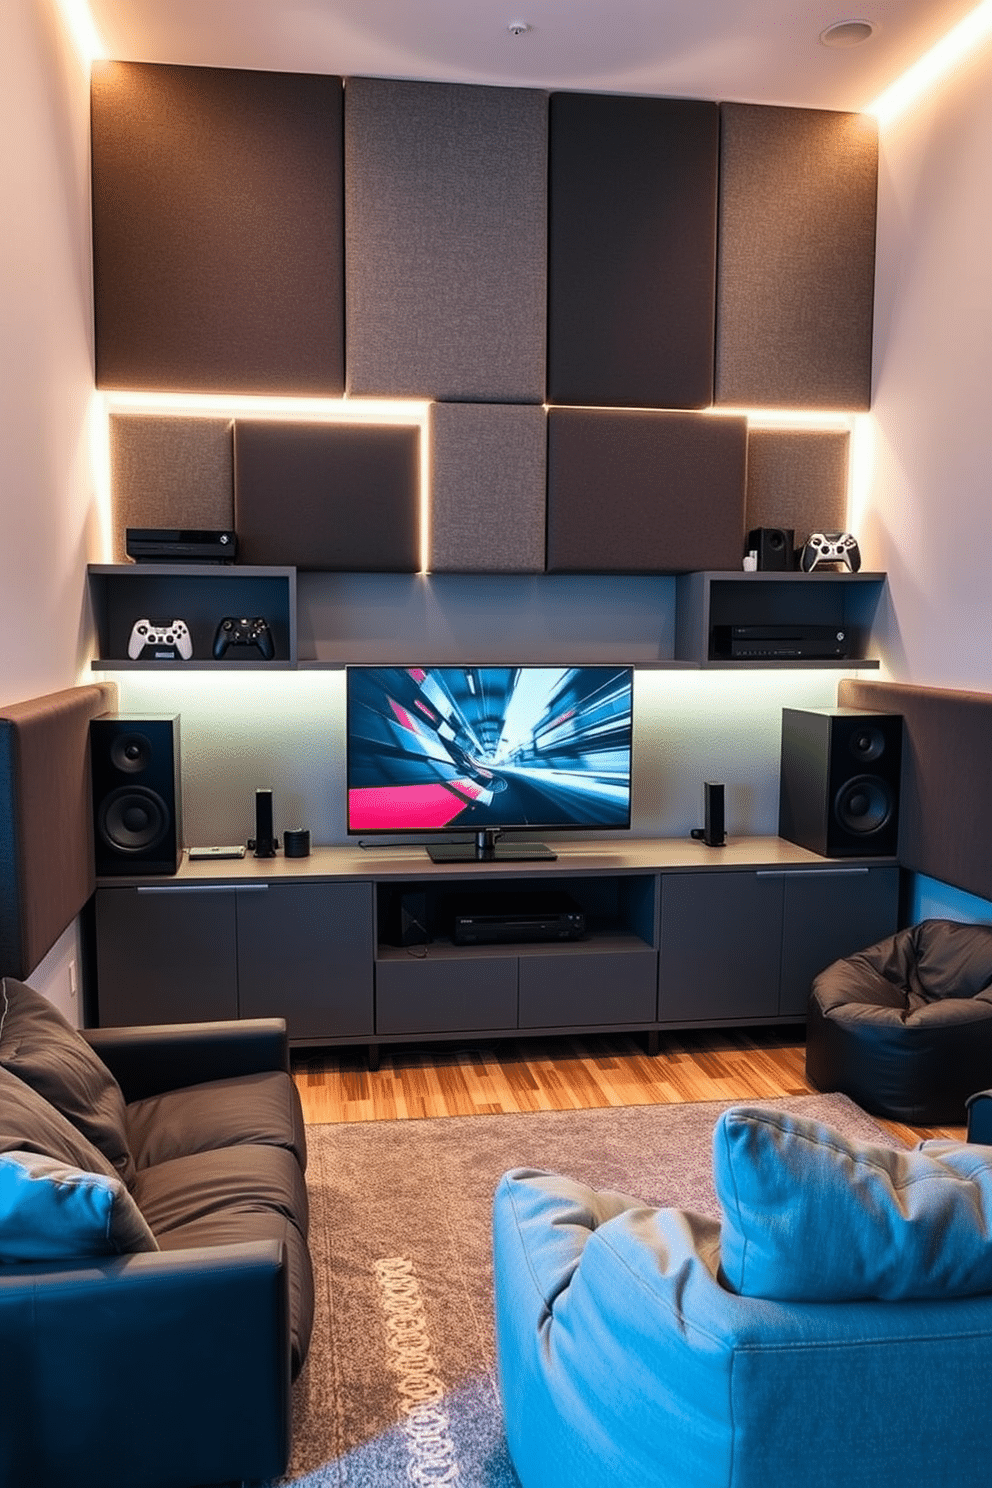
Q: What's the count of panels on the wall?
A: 9